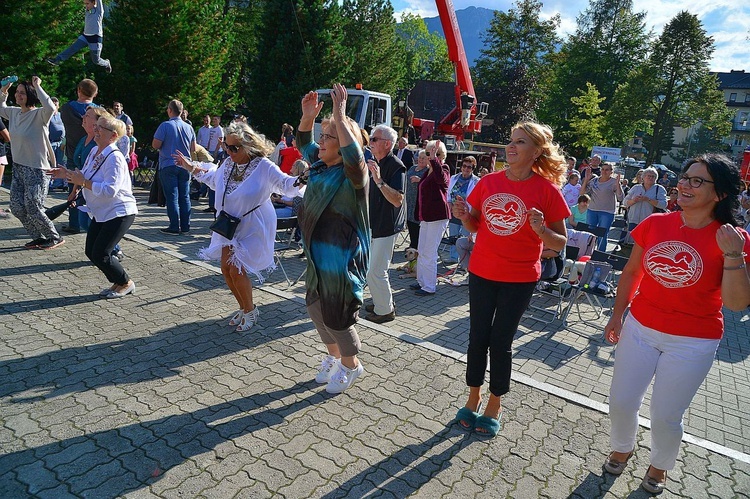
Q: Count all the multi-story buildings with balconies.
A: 1